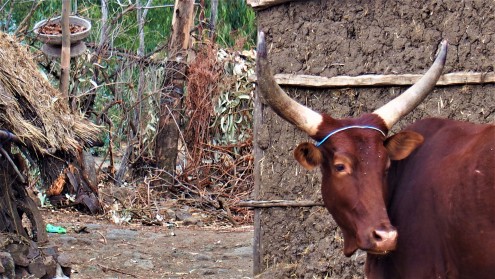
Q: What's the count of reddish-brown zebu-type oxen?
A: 1